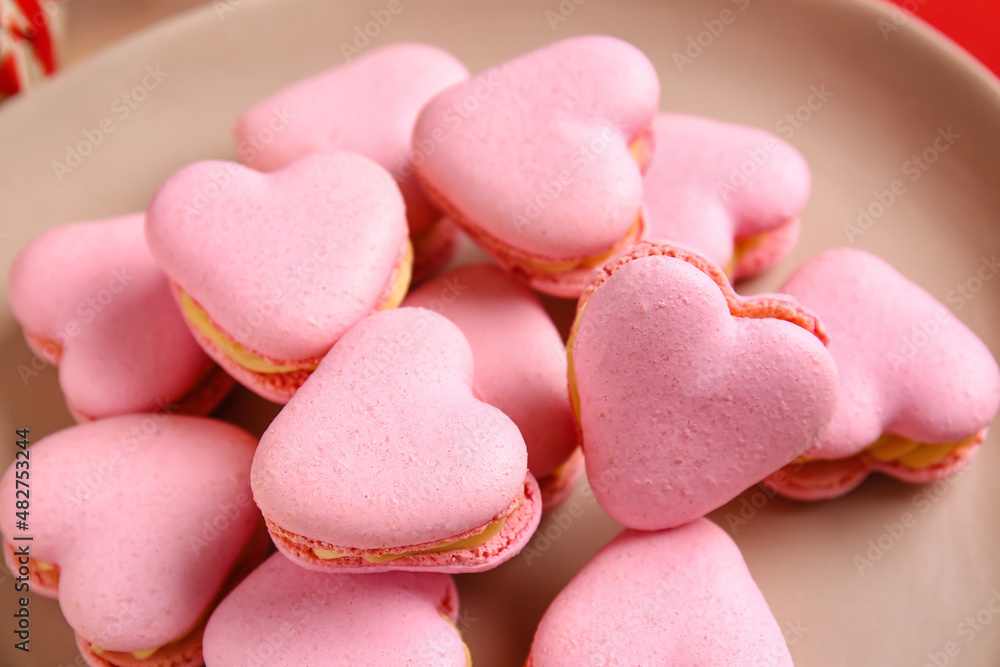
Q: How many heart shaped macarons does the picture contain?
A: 12